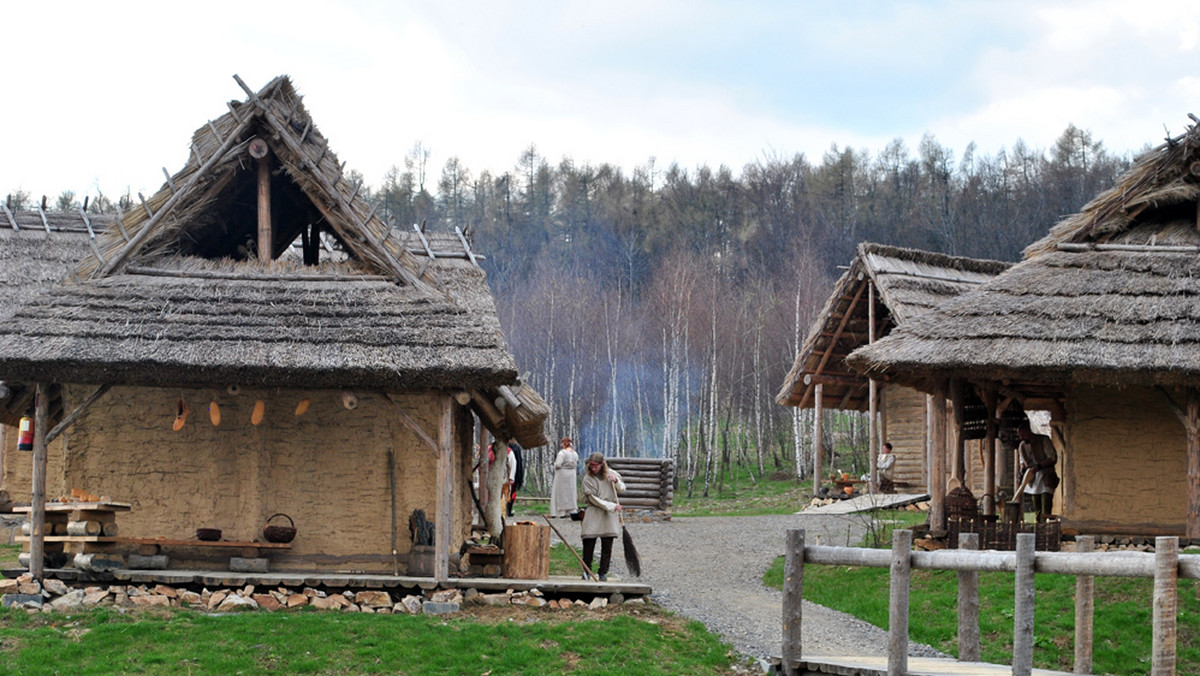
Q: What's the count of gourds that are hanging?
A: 4